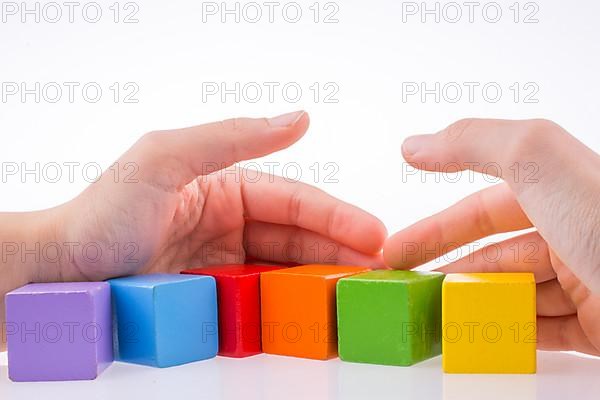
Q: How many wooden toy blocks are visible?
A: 6